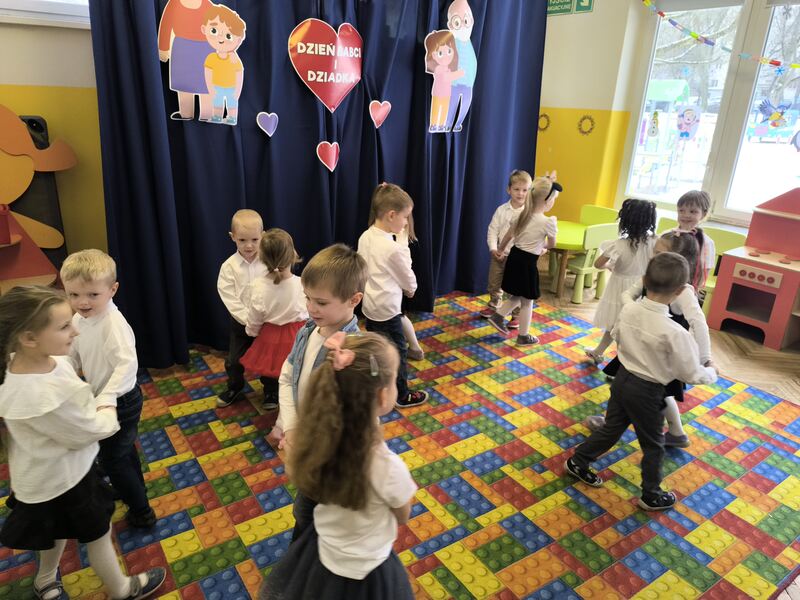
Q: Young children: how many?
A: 14